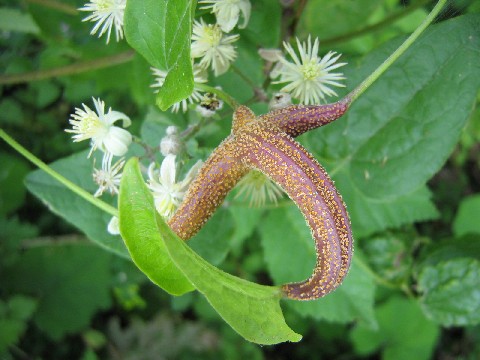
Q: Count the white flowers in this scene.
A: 9